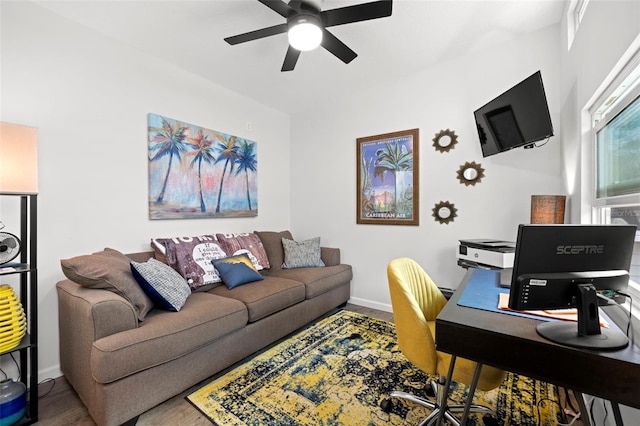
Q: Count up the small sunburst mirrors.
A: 3